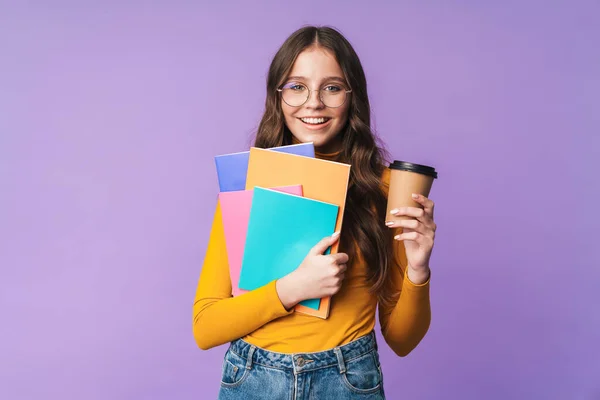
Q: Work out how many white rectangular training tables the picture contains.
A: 0